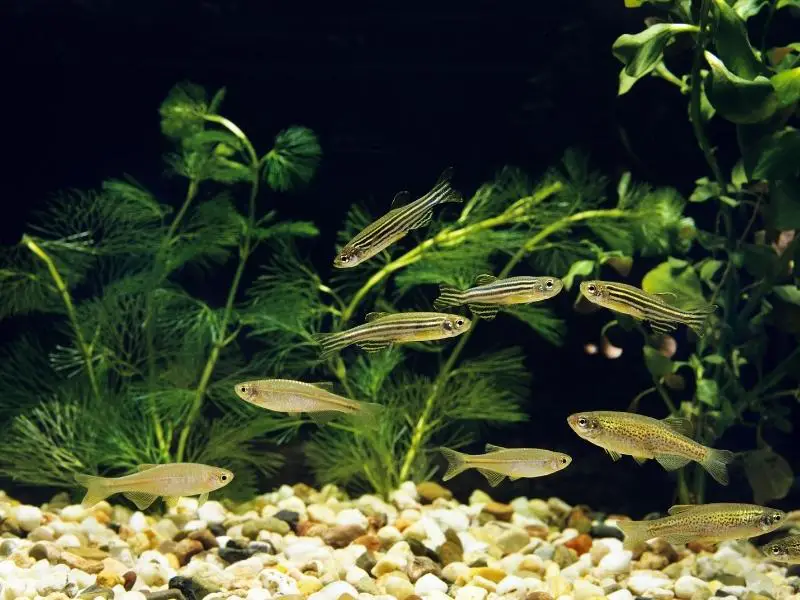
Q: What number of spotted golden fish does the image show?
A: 3